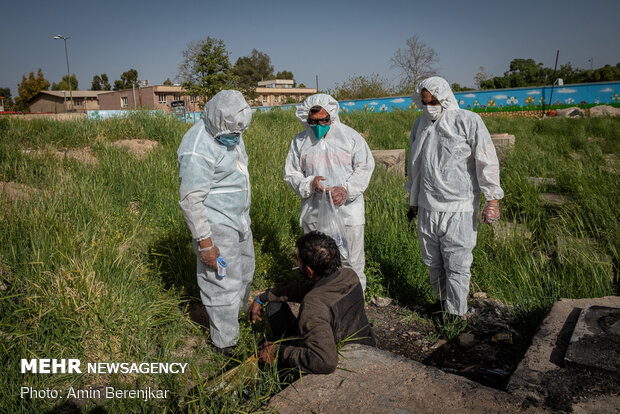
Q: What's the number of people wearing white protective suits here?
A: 3